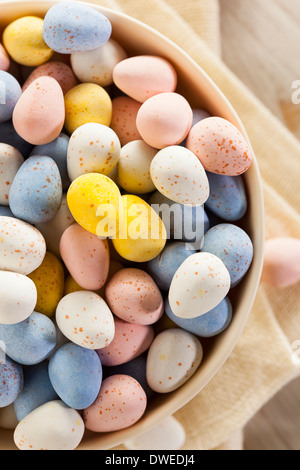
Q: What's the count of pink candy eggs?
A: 12